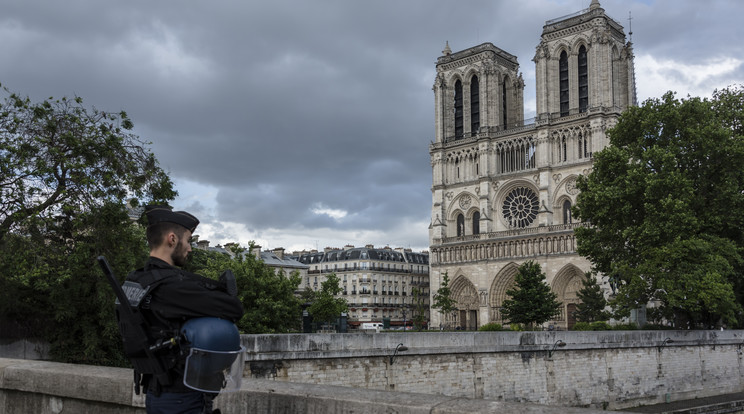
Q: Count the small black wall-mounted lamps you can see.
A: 3